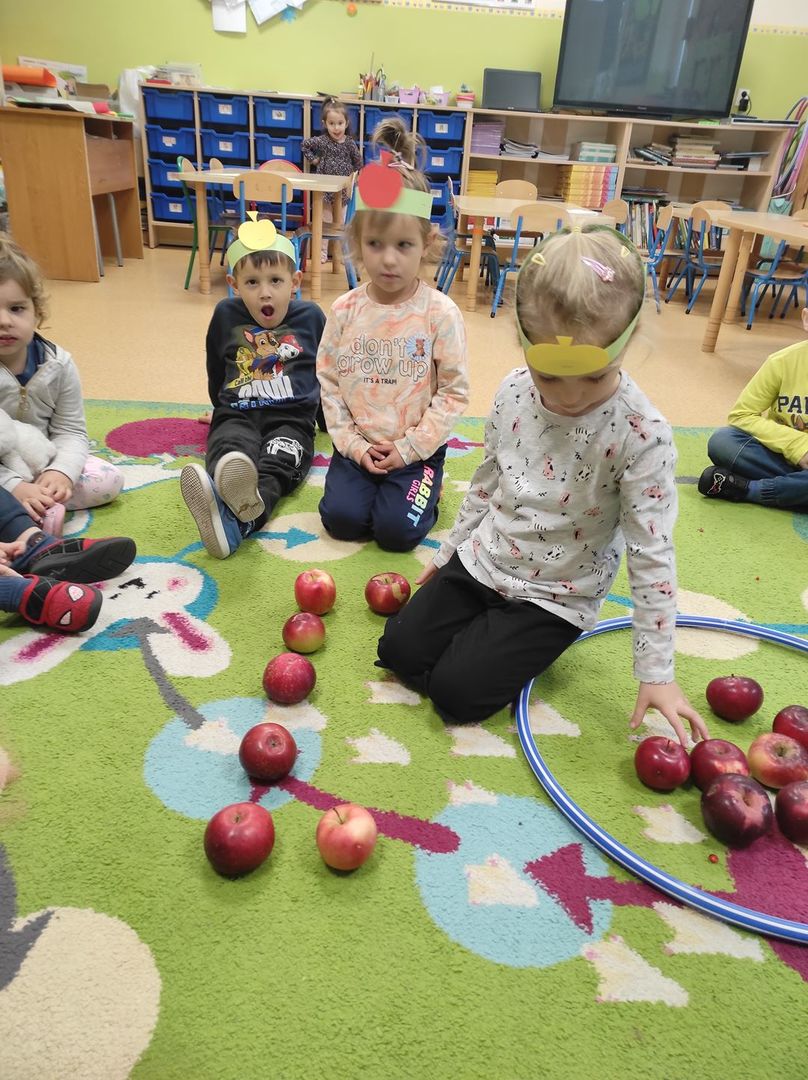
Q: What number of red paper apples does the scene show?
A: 1